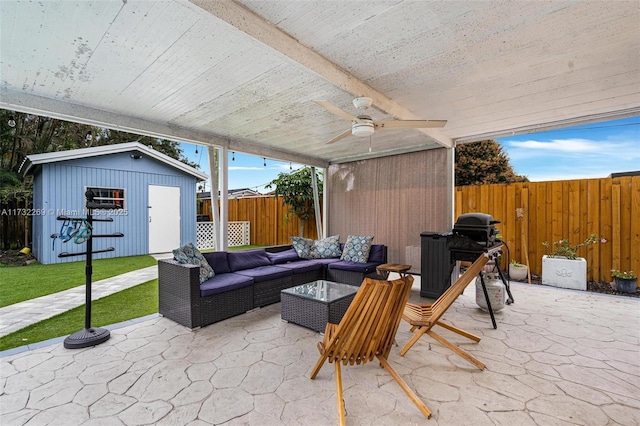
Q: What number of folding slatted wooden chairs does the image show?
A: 2